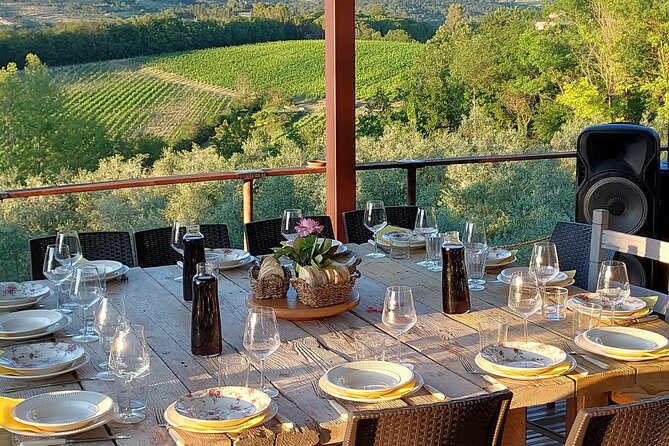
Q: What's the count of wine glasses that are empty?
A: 15